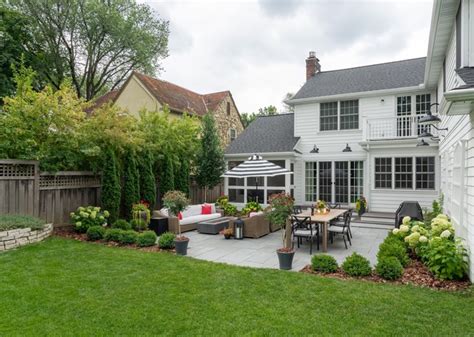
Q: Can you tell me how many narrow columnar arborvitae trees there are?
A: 5